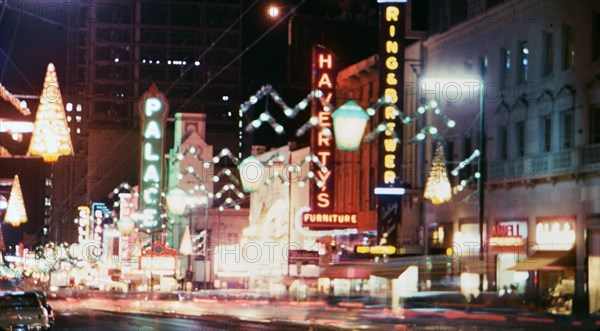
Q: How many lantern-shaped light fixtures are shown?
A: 4